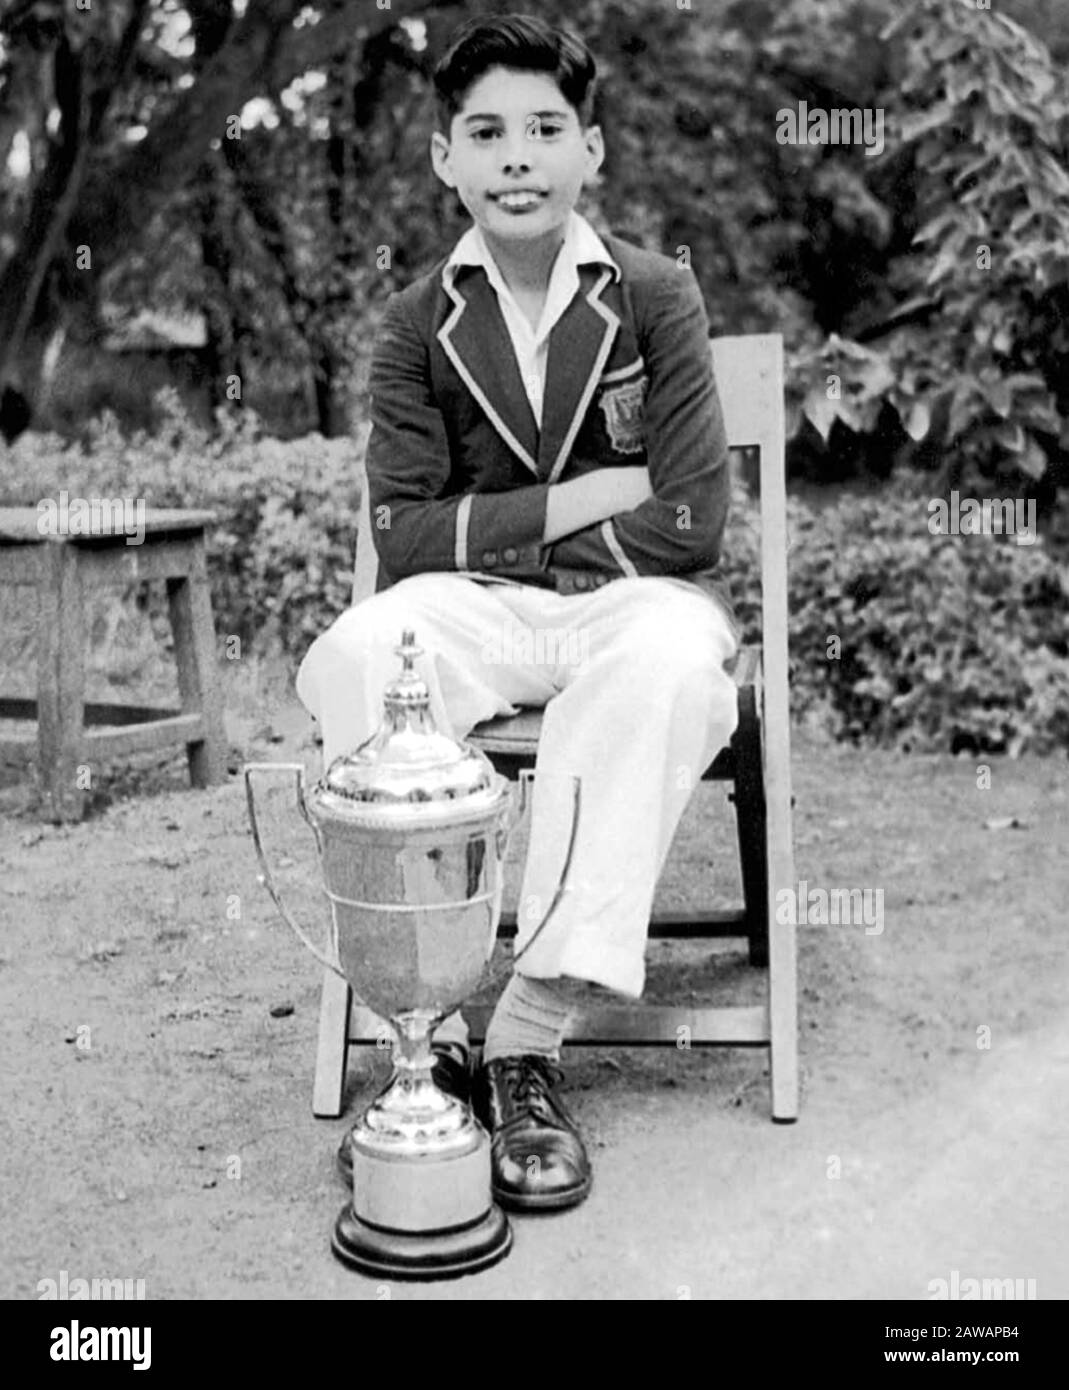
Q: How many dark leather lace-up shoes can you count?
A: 2